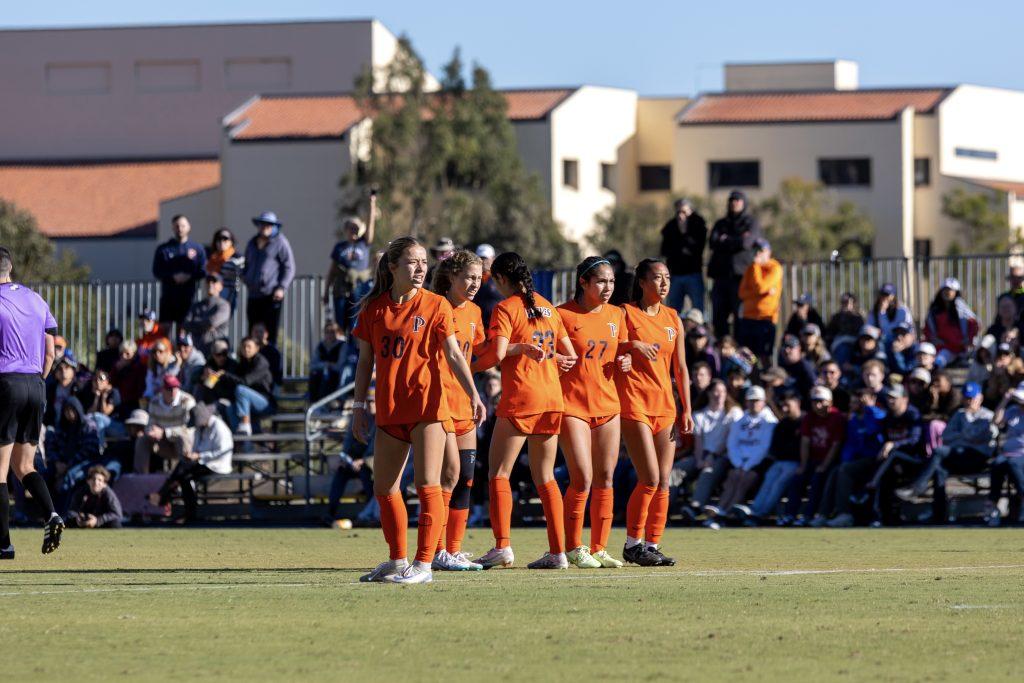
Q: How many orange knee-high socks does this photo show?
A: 10